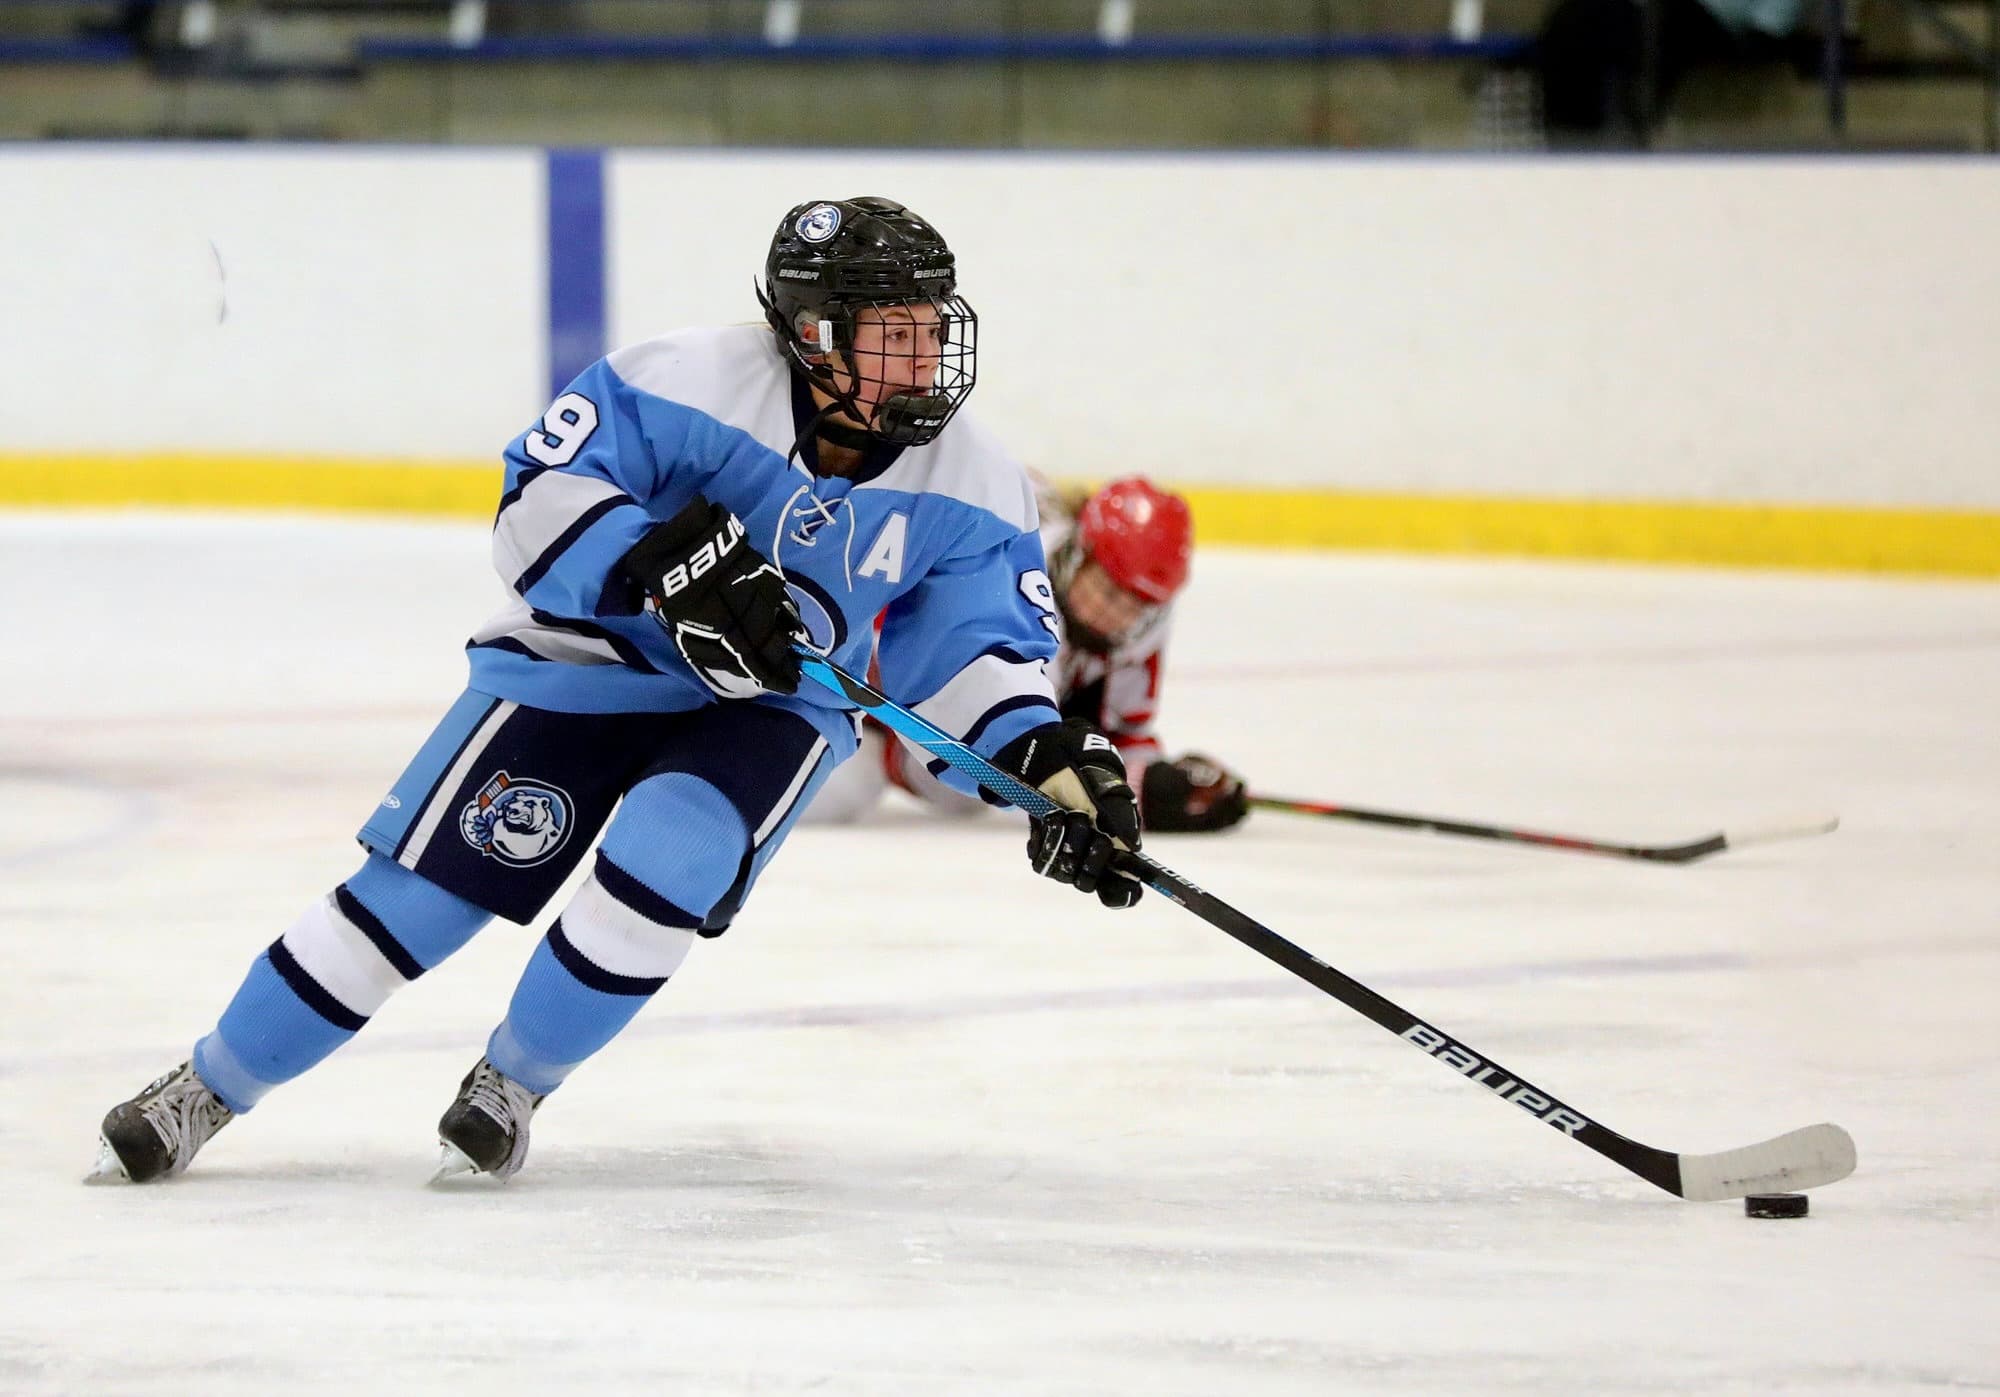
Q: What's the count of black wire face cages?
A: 1